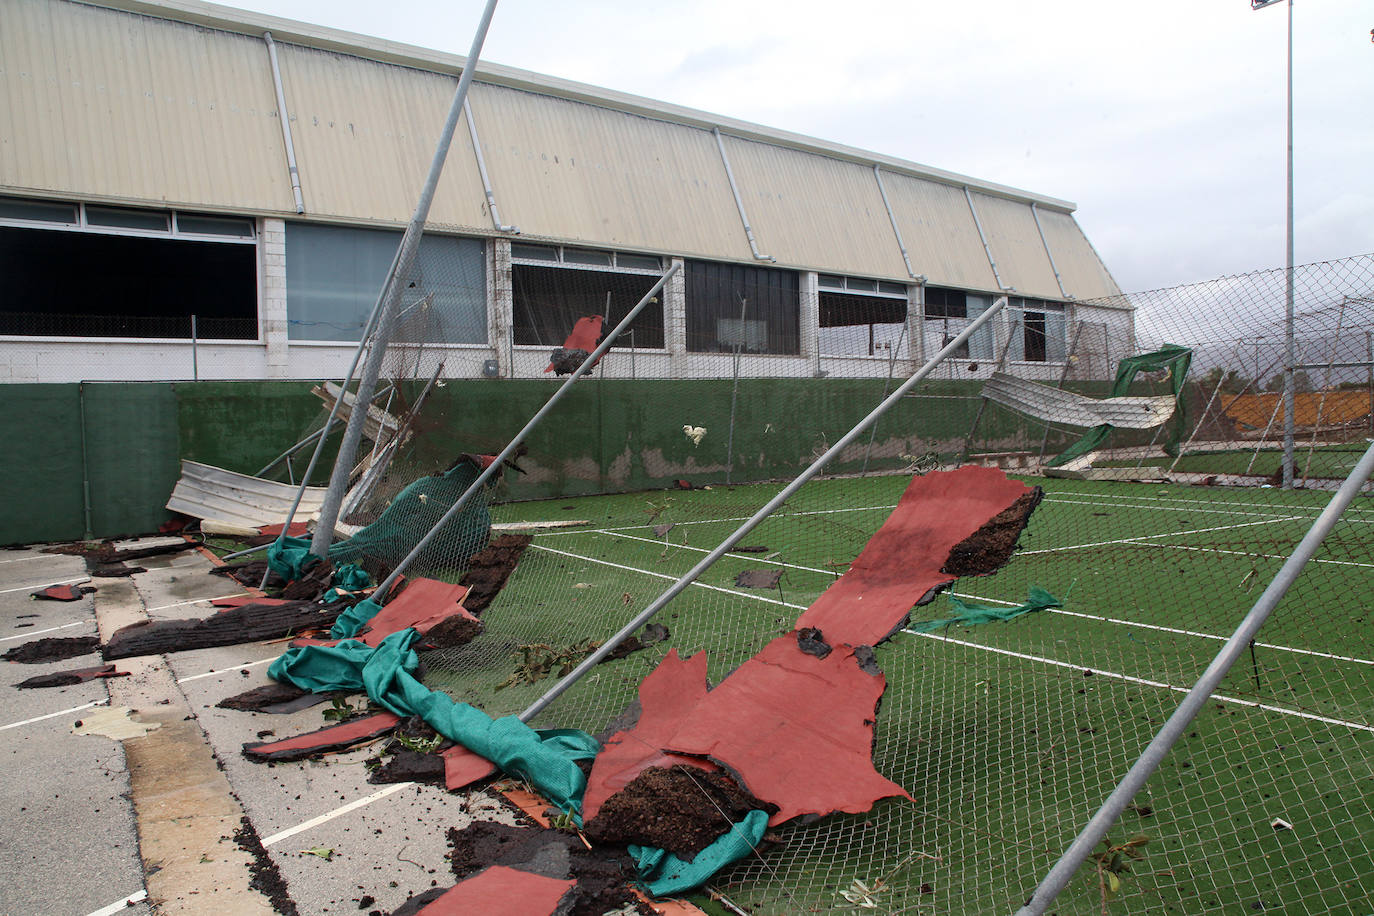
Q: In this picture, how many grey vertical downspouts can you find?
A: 6